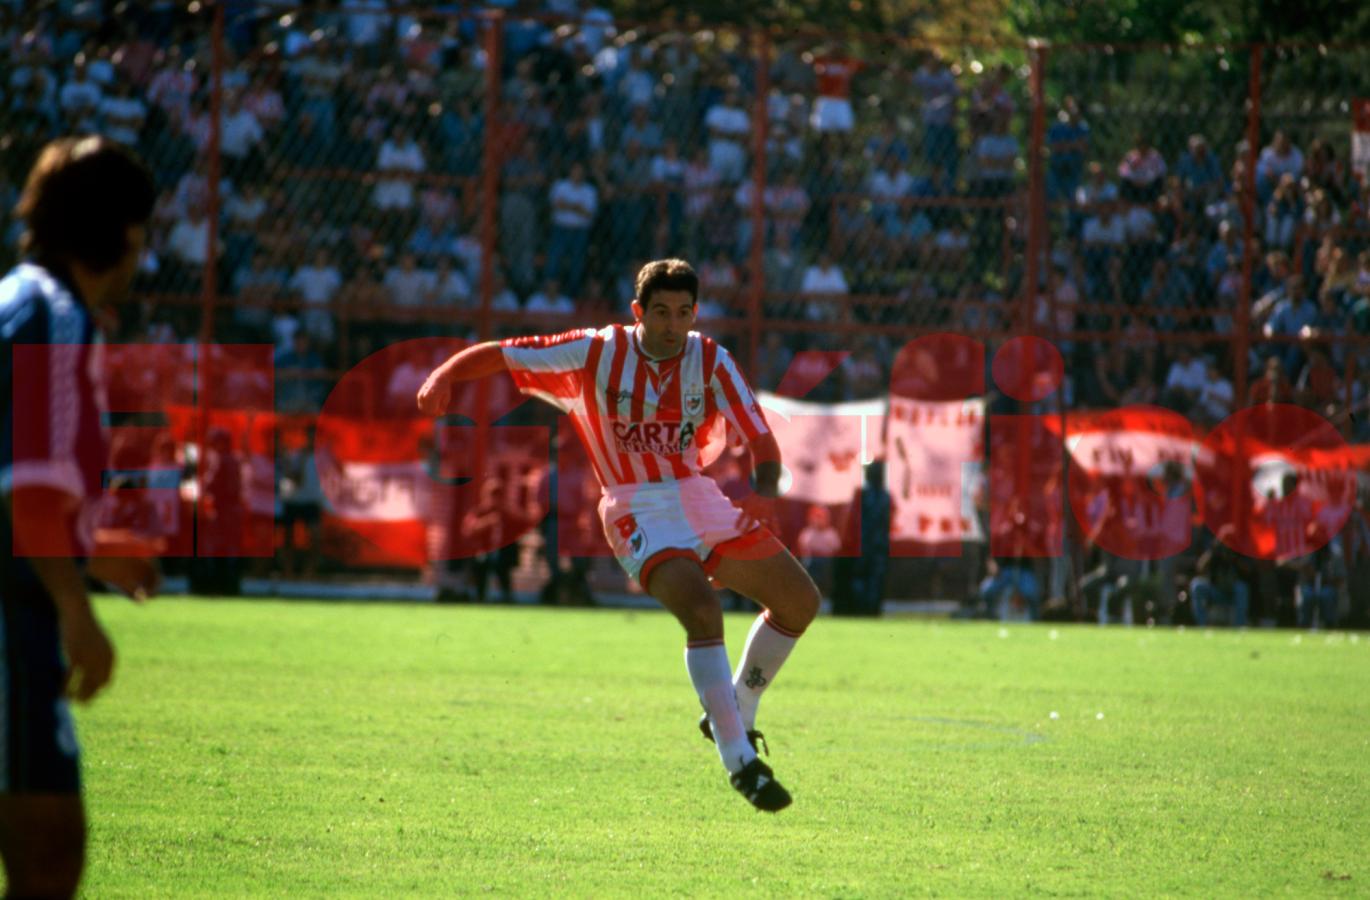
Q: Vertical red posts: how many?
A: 5